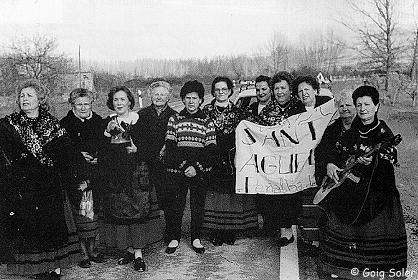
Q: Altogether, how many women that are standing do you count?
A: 11